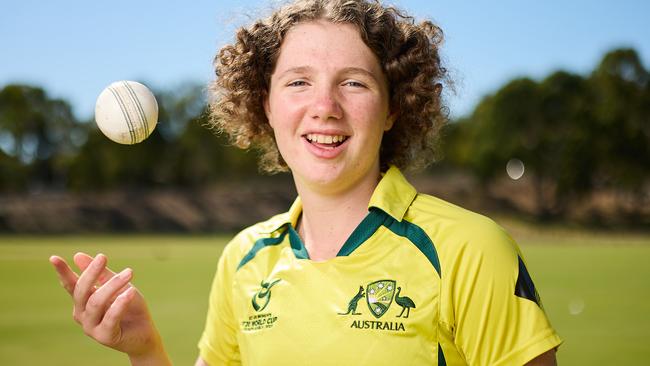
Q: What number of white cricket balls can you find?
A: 1